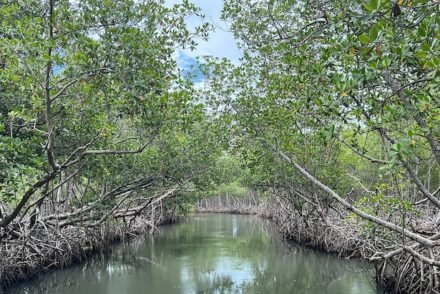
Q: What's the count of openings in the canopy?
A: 1